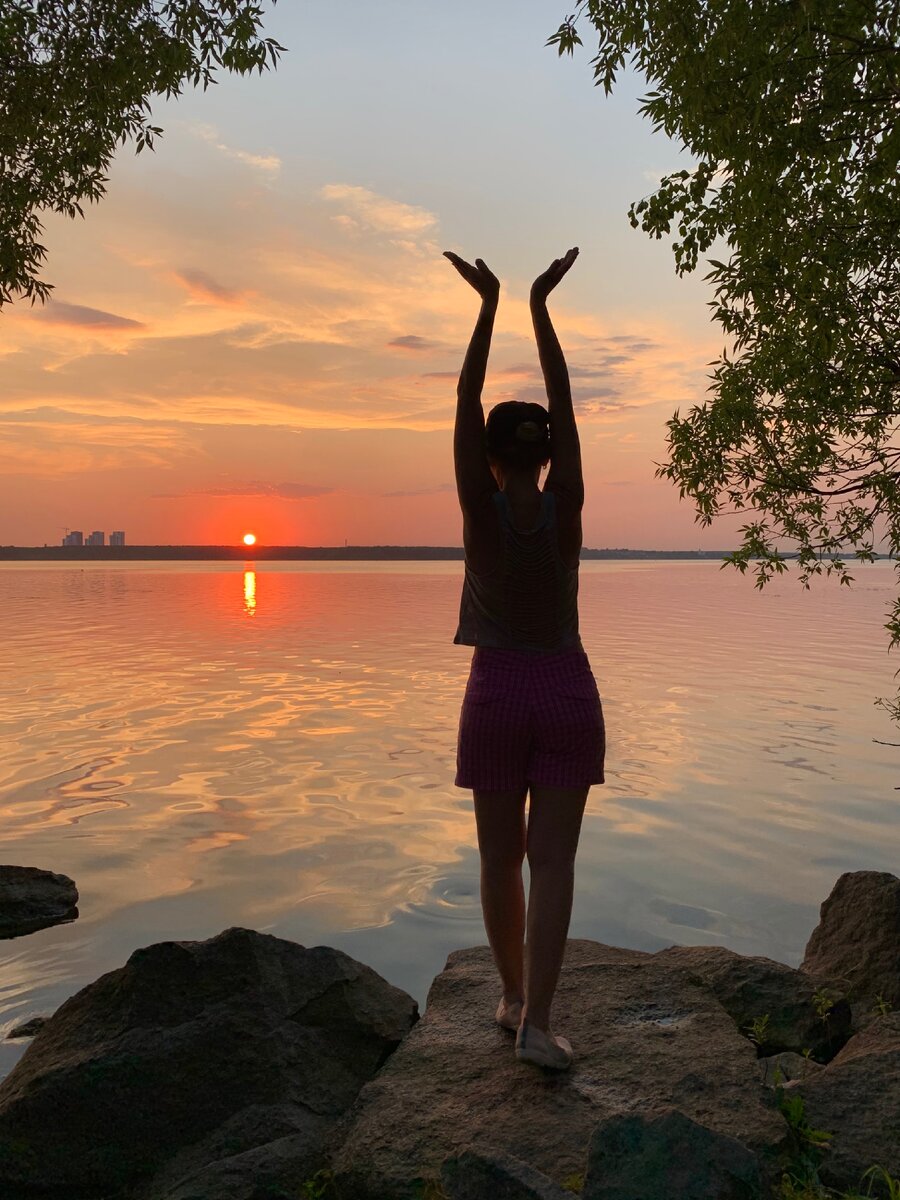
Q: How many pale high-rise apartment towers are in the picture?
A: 3